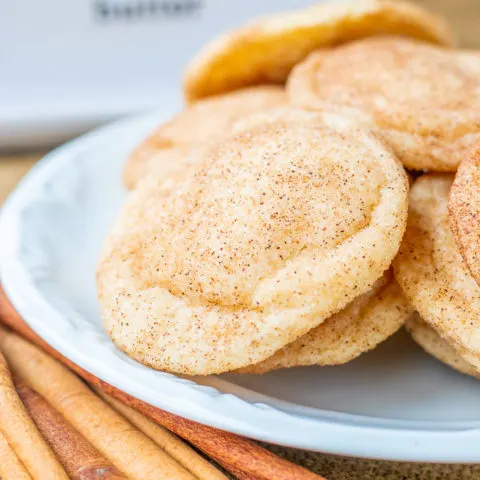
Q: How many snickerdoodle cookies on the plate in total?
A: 8